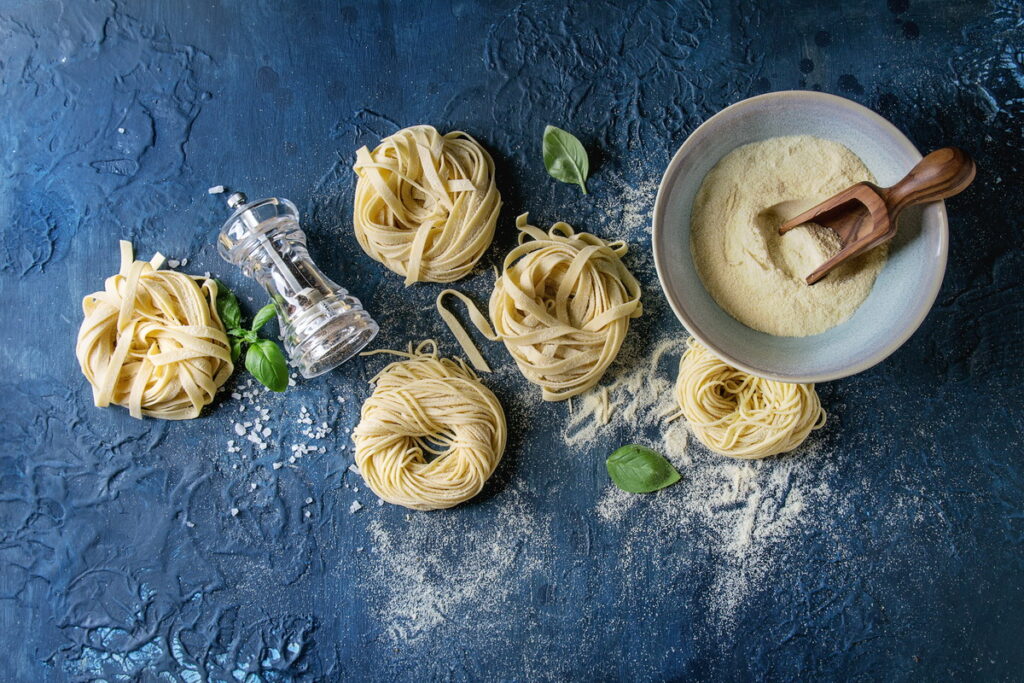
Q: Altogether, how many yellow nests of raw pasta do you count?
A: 5